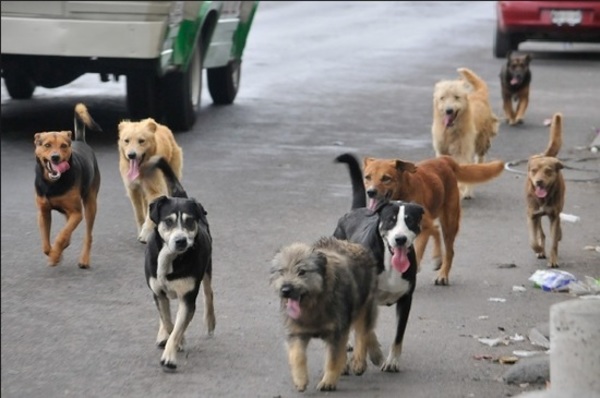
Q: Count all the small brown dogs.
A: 1